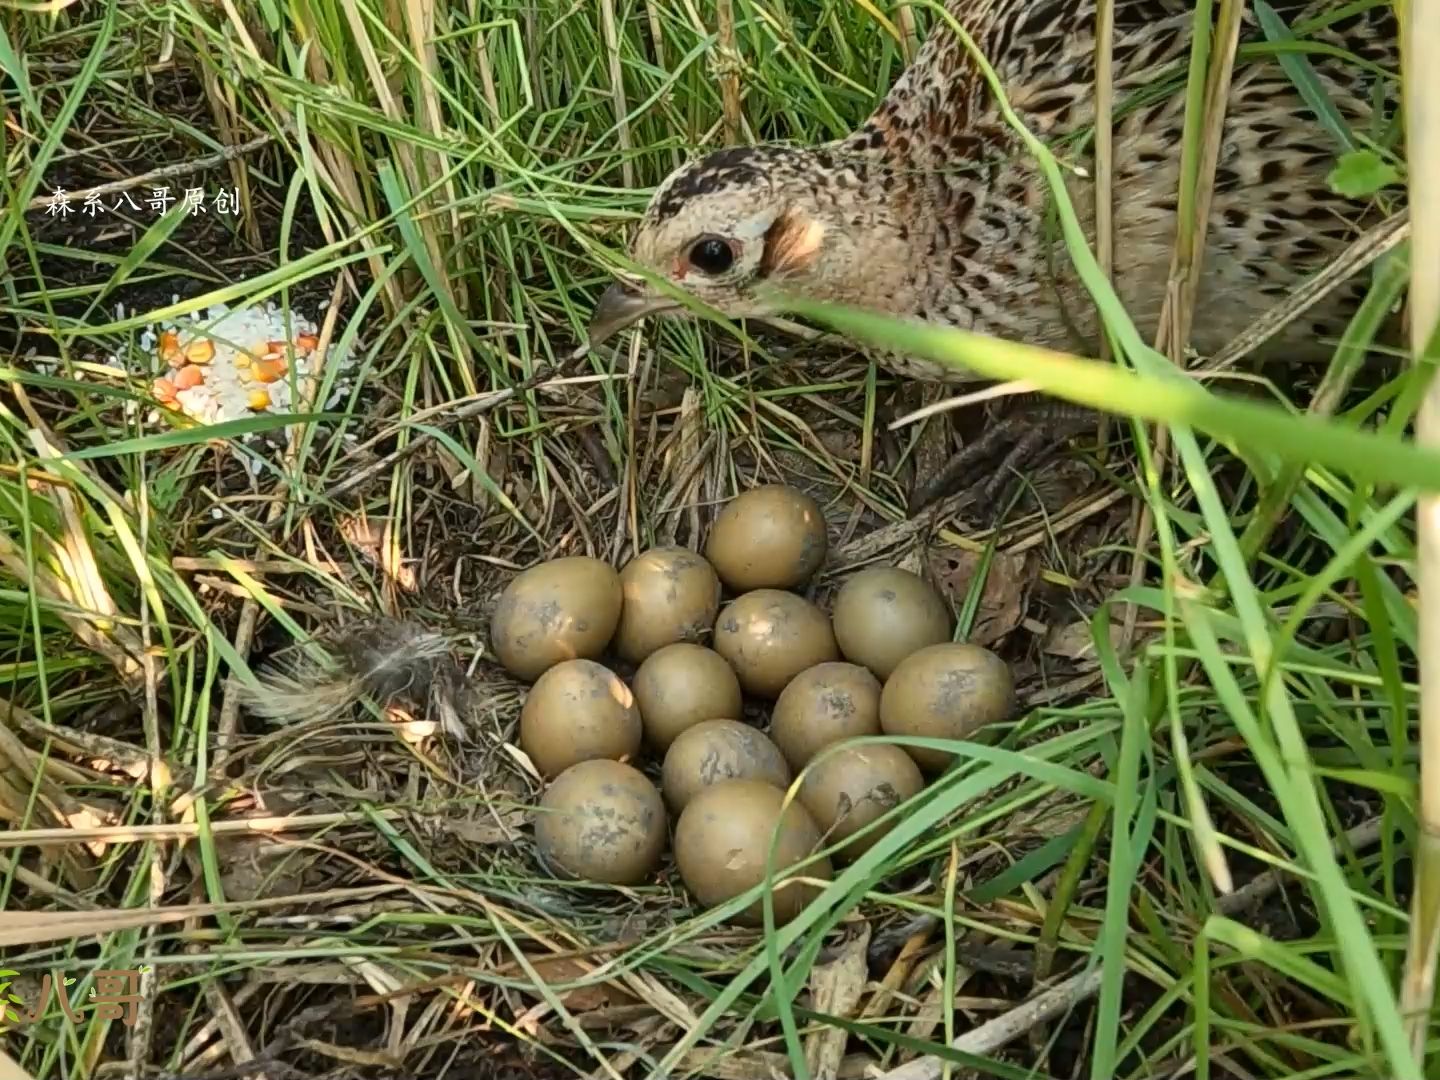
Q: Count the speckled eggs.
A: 13